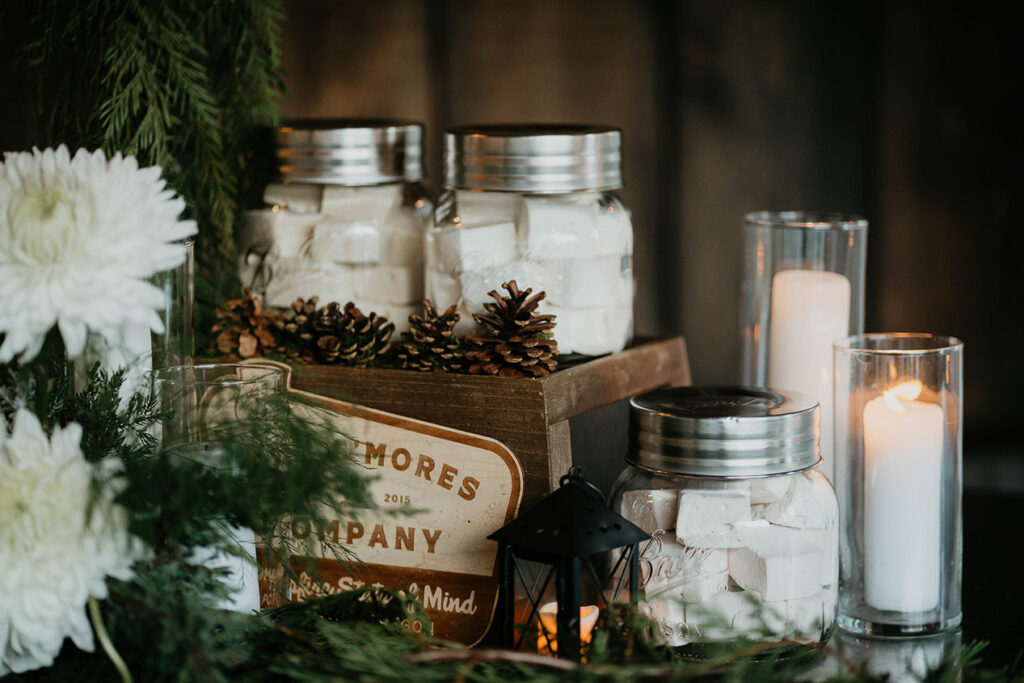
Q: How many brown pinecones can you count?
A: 5